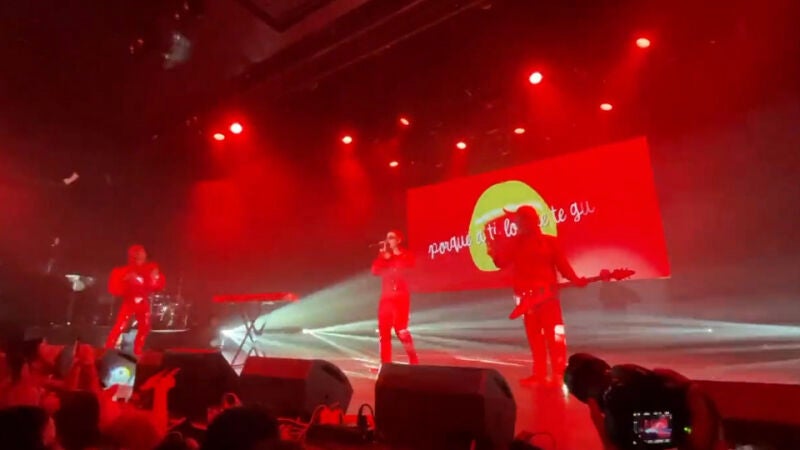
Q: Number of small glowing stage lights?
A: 10